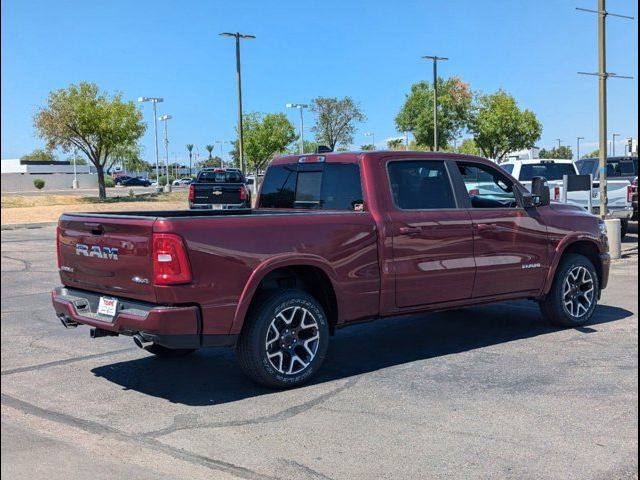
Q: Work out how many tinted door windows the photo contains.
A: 1